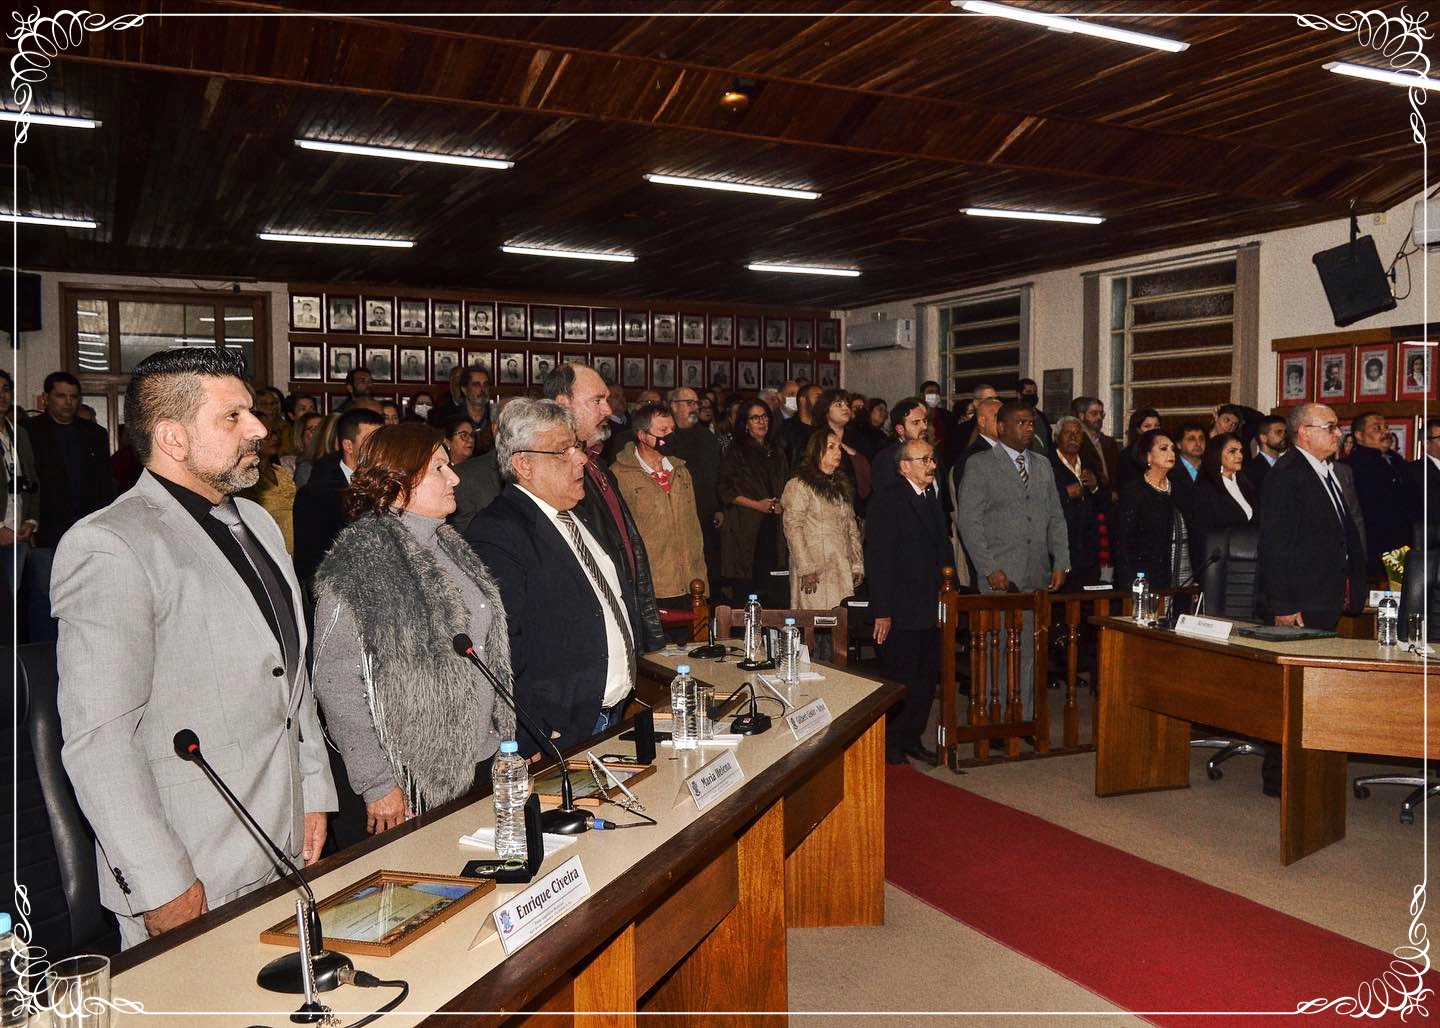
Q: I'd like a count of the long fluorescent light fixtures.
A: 10